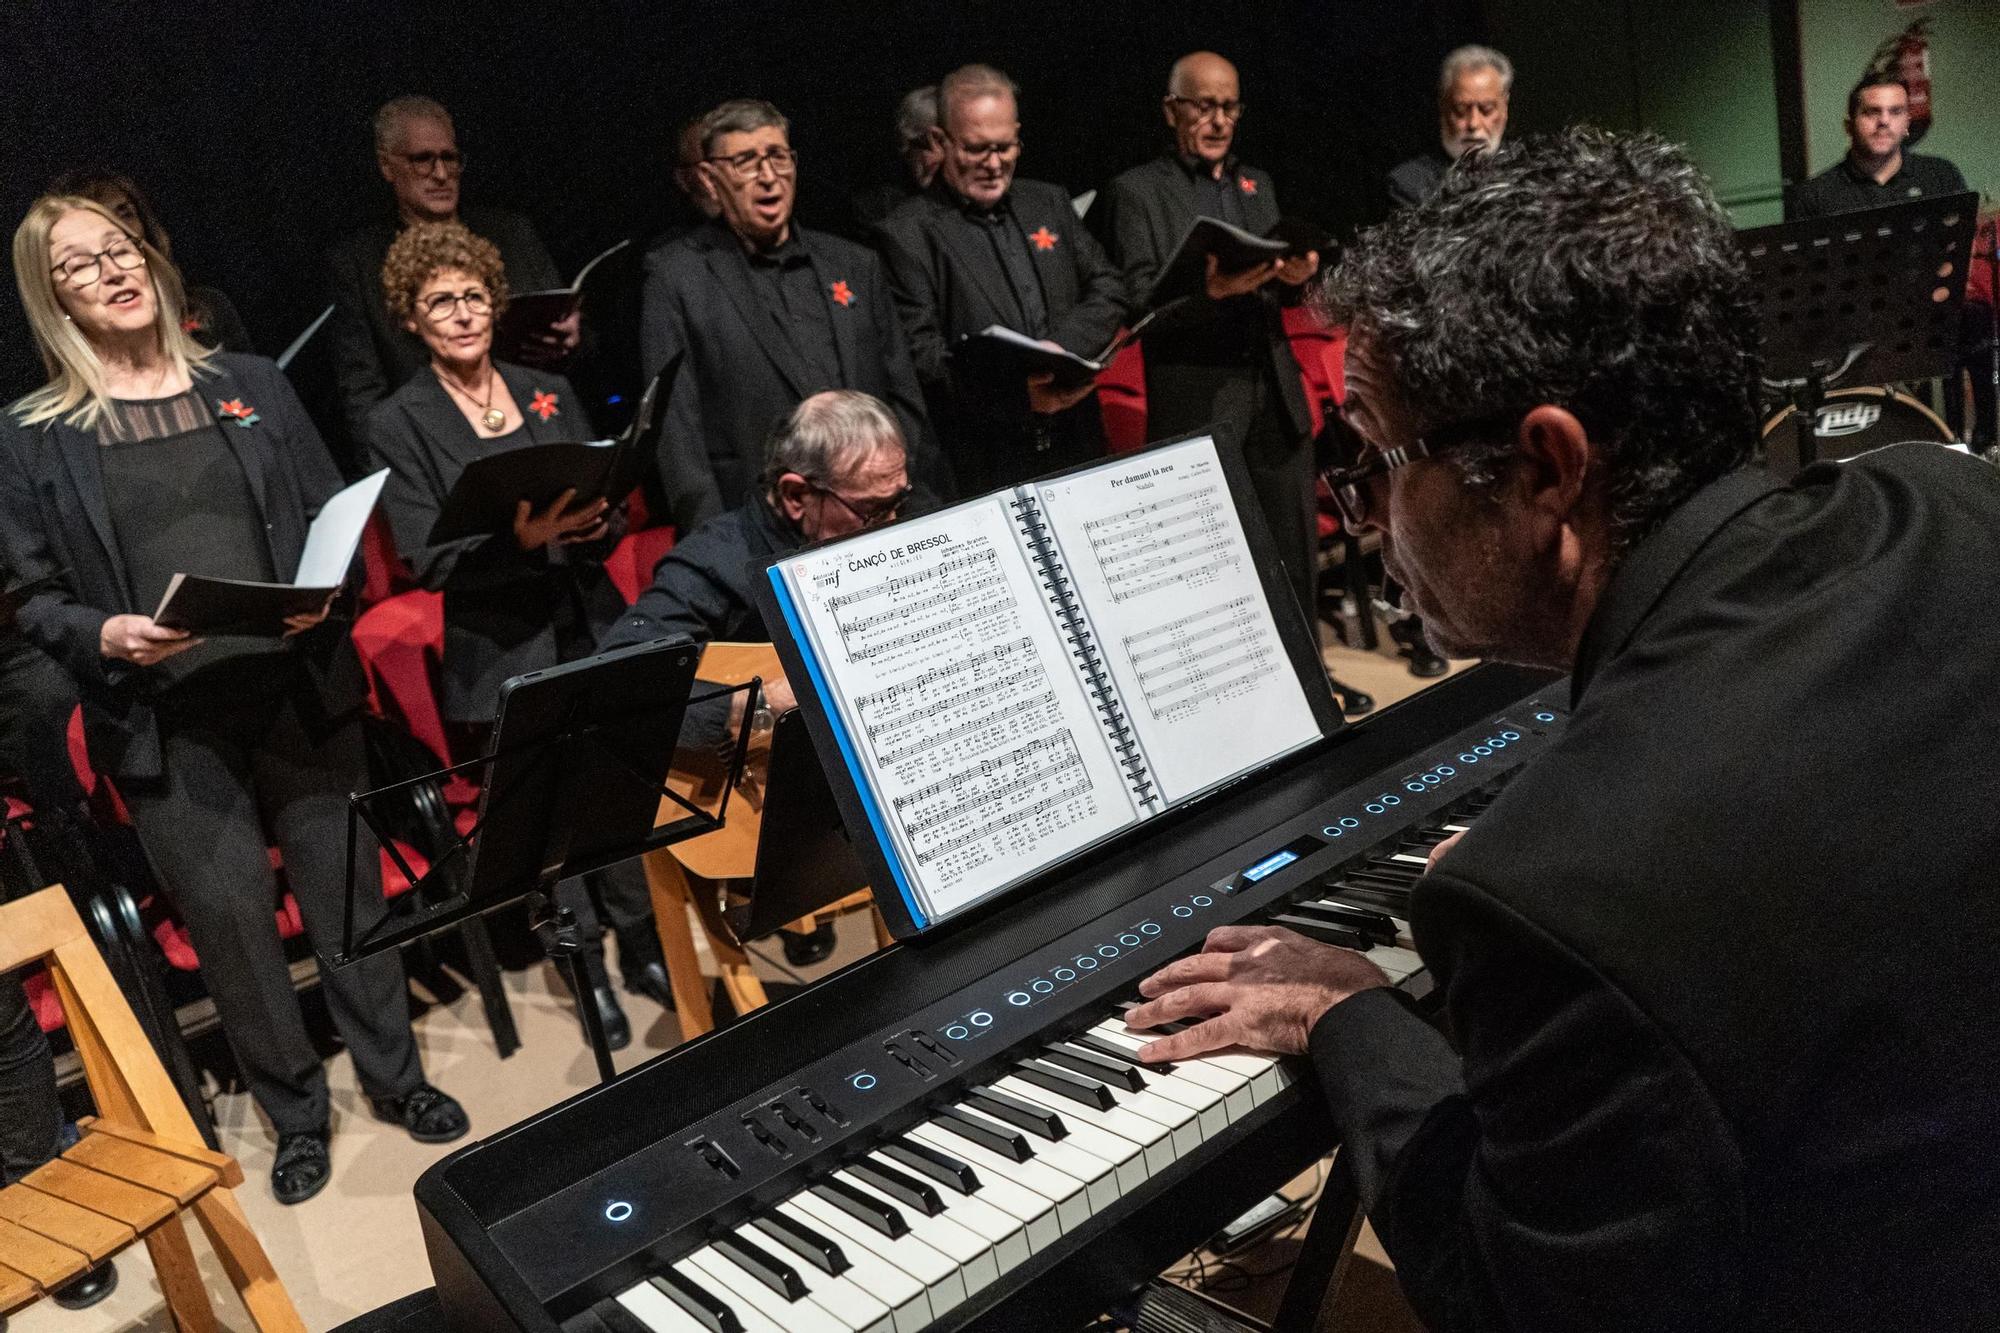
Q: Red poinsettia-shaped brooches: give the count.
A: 6